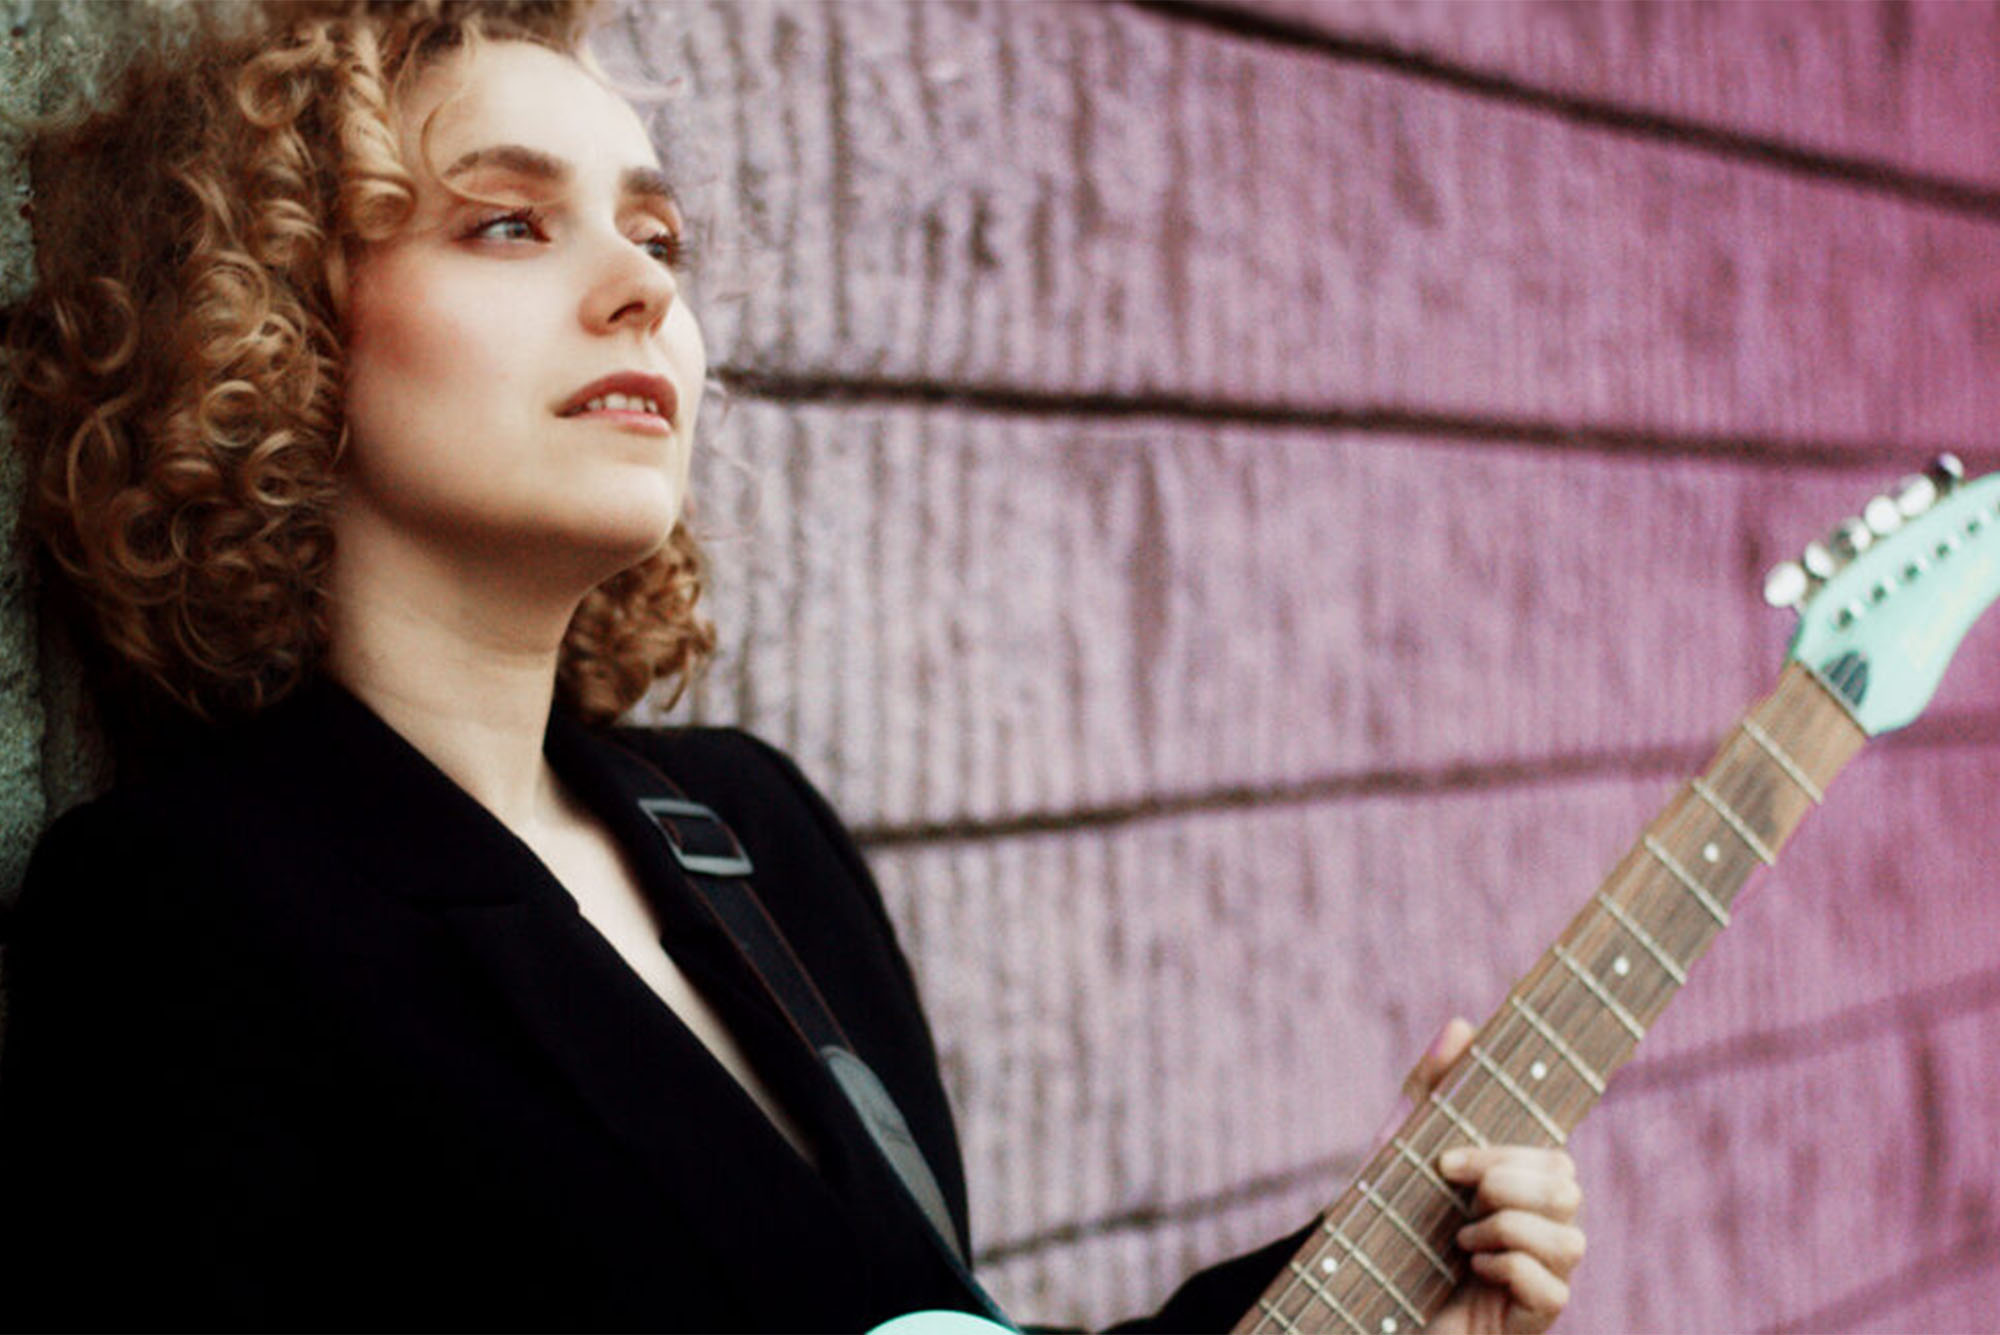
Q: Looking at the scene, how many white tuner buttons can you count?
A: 6